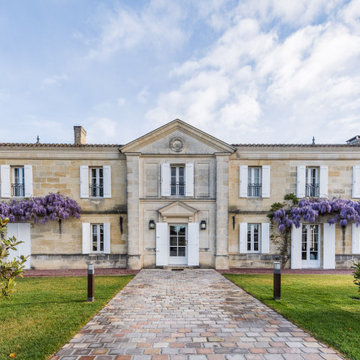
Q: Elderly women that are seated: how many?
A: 0